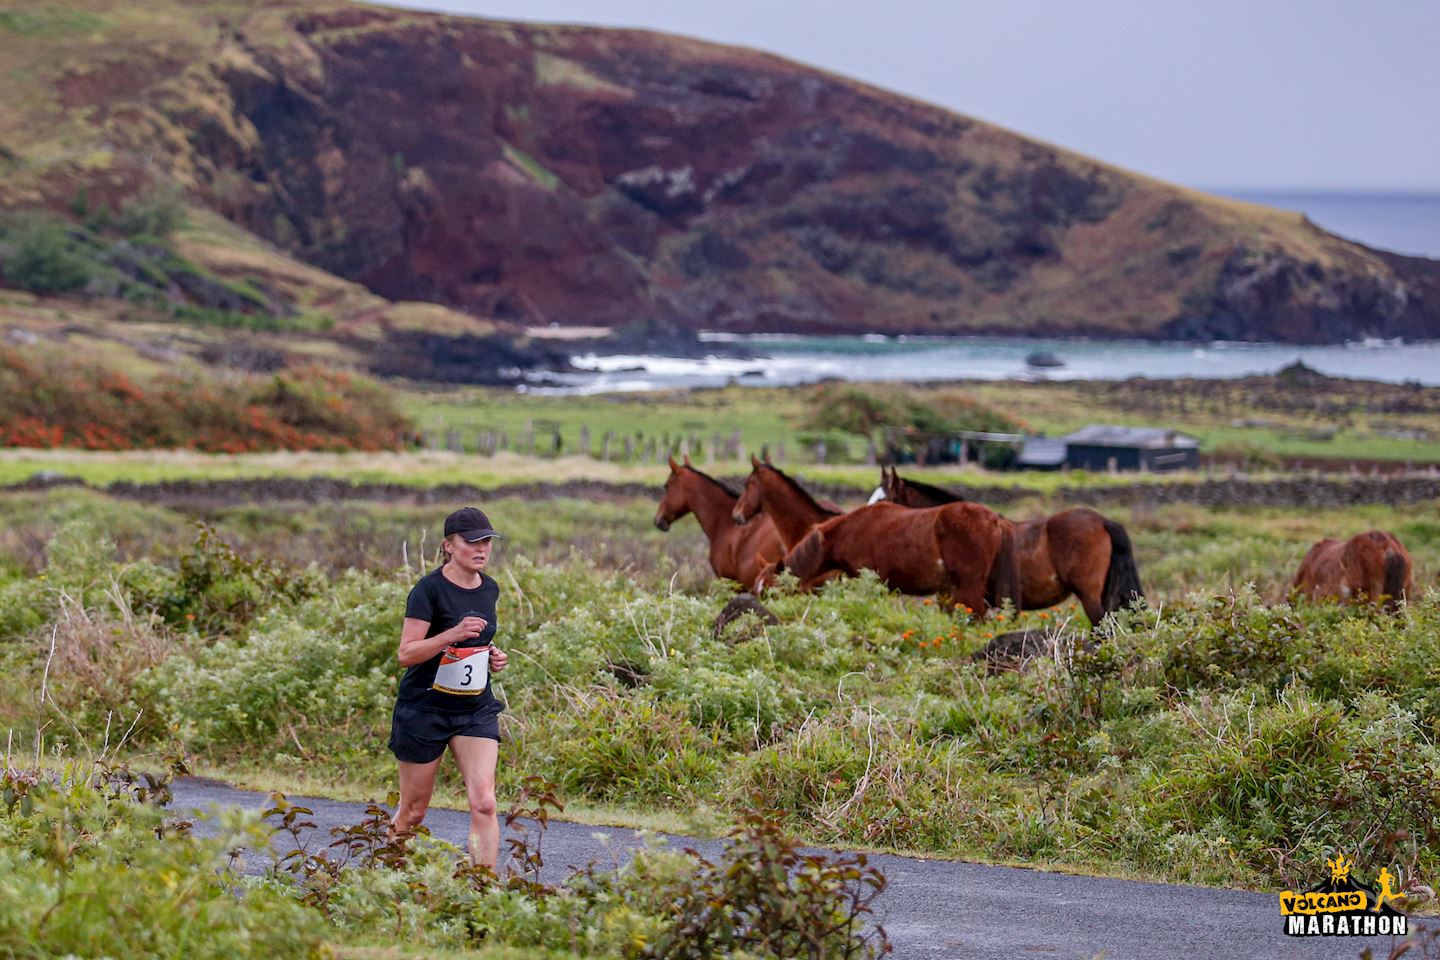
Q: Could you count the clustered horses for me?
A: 4